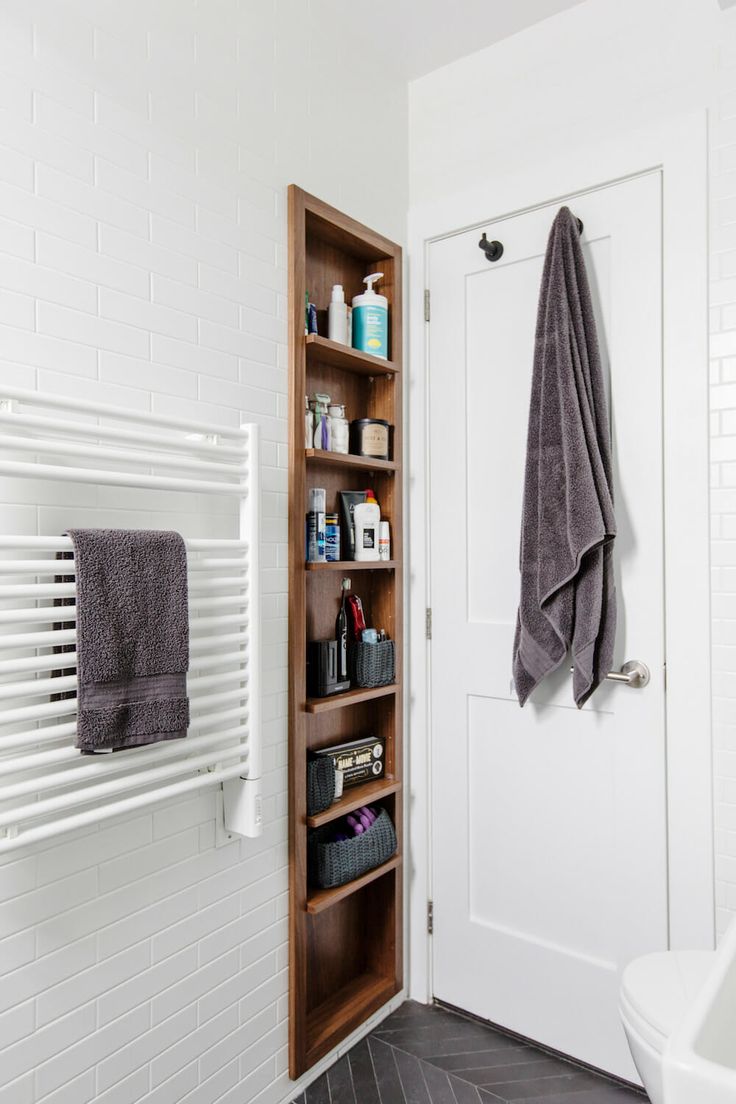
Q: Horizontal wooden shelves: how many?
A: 6